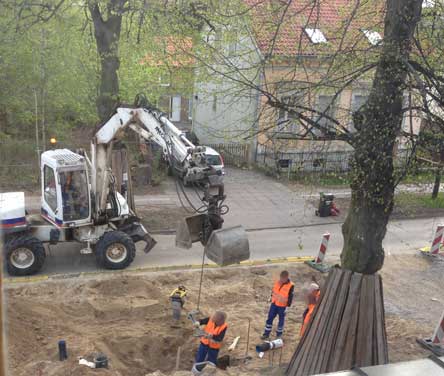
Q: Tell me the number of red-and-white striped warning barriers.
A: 3